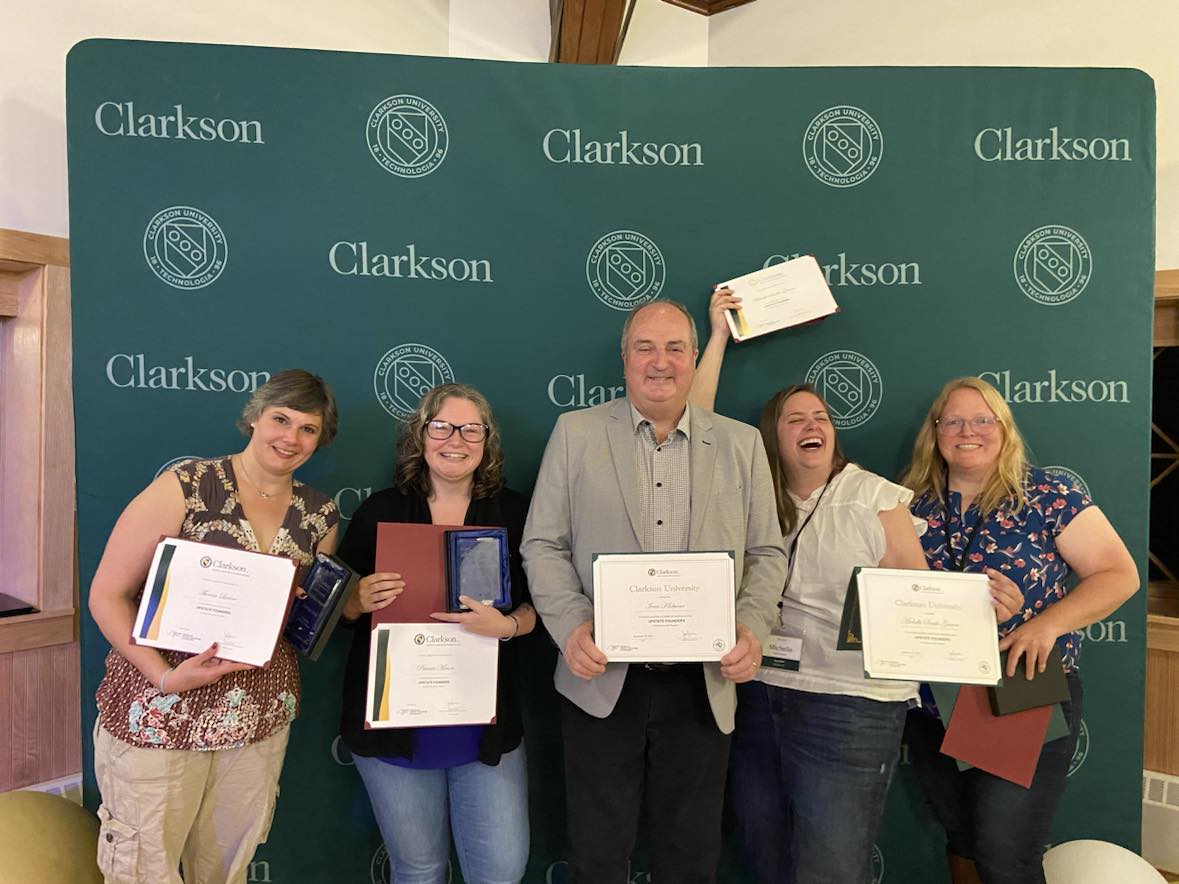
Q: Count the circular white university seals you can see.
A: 12